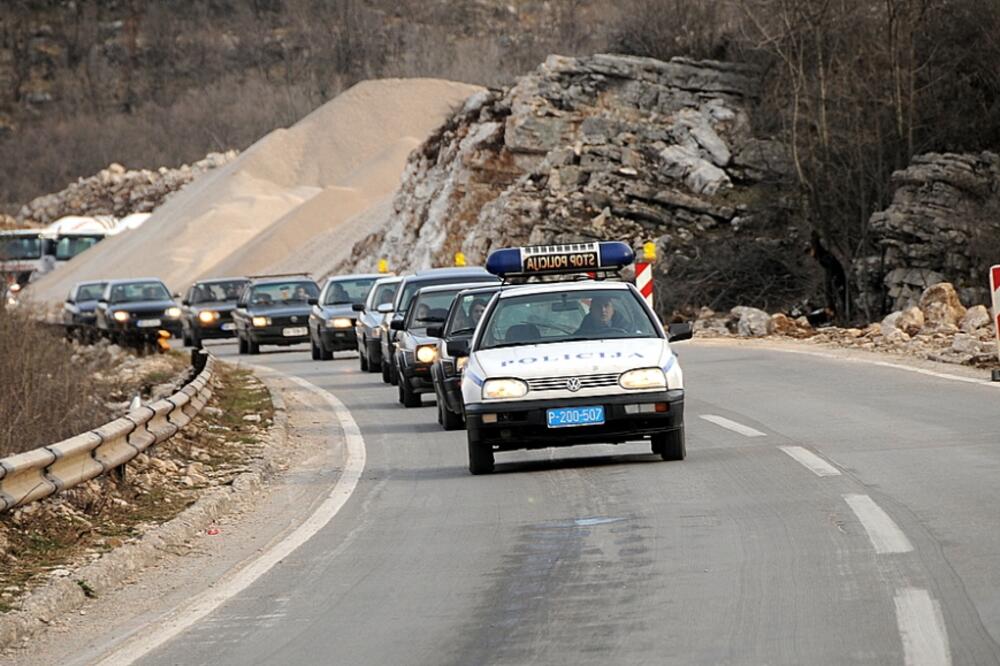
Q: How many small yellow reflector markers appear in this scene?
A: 3